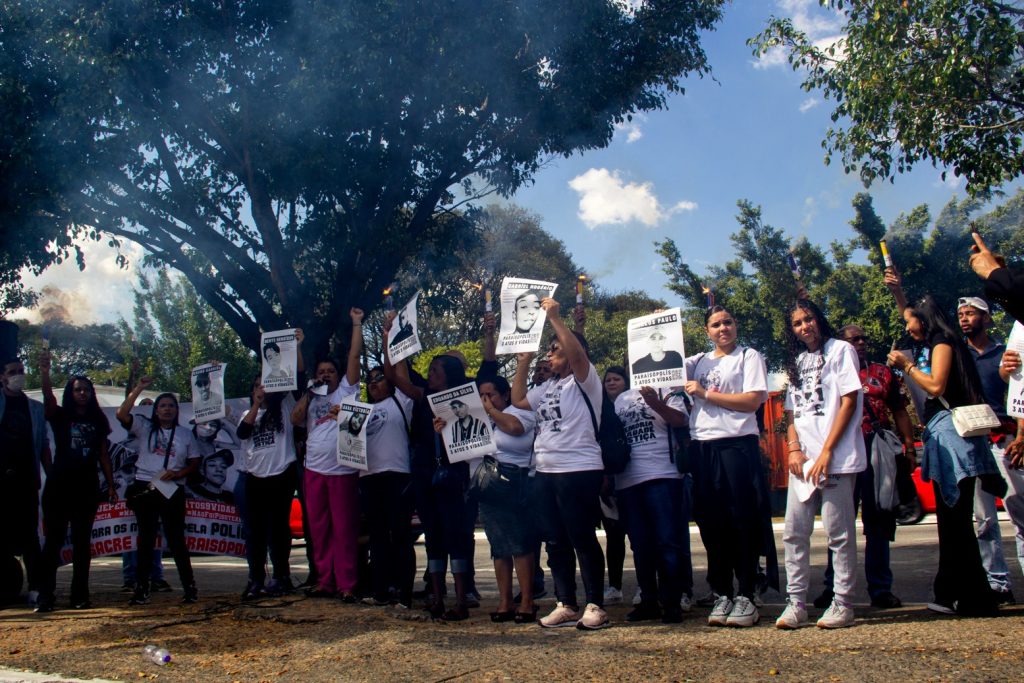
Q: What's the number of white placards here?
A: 8